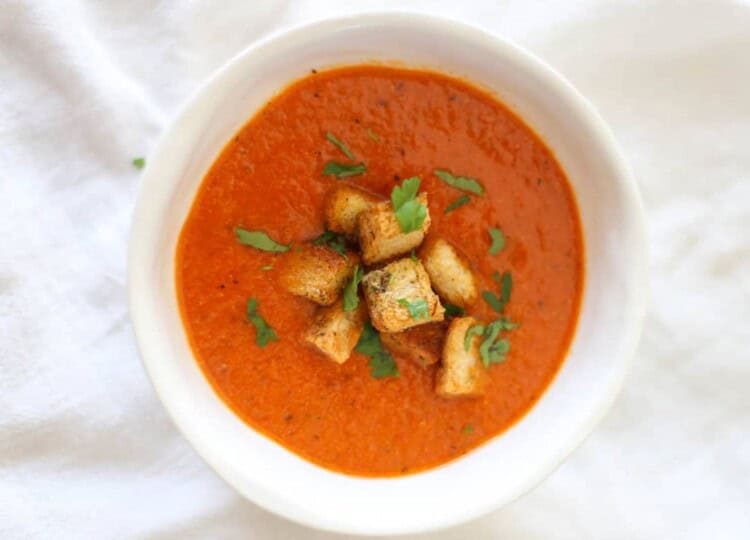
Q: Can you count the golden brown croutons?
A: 8